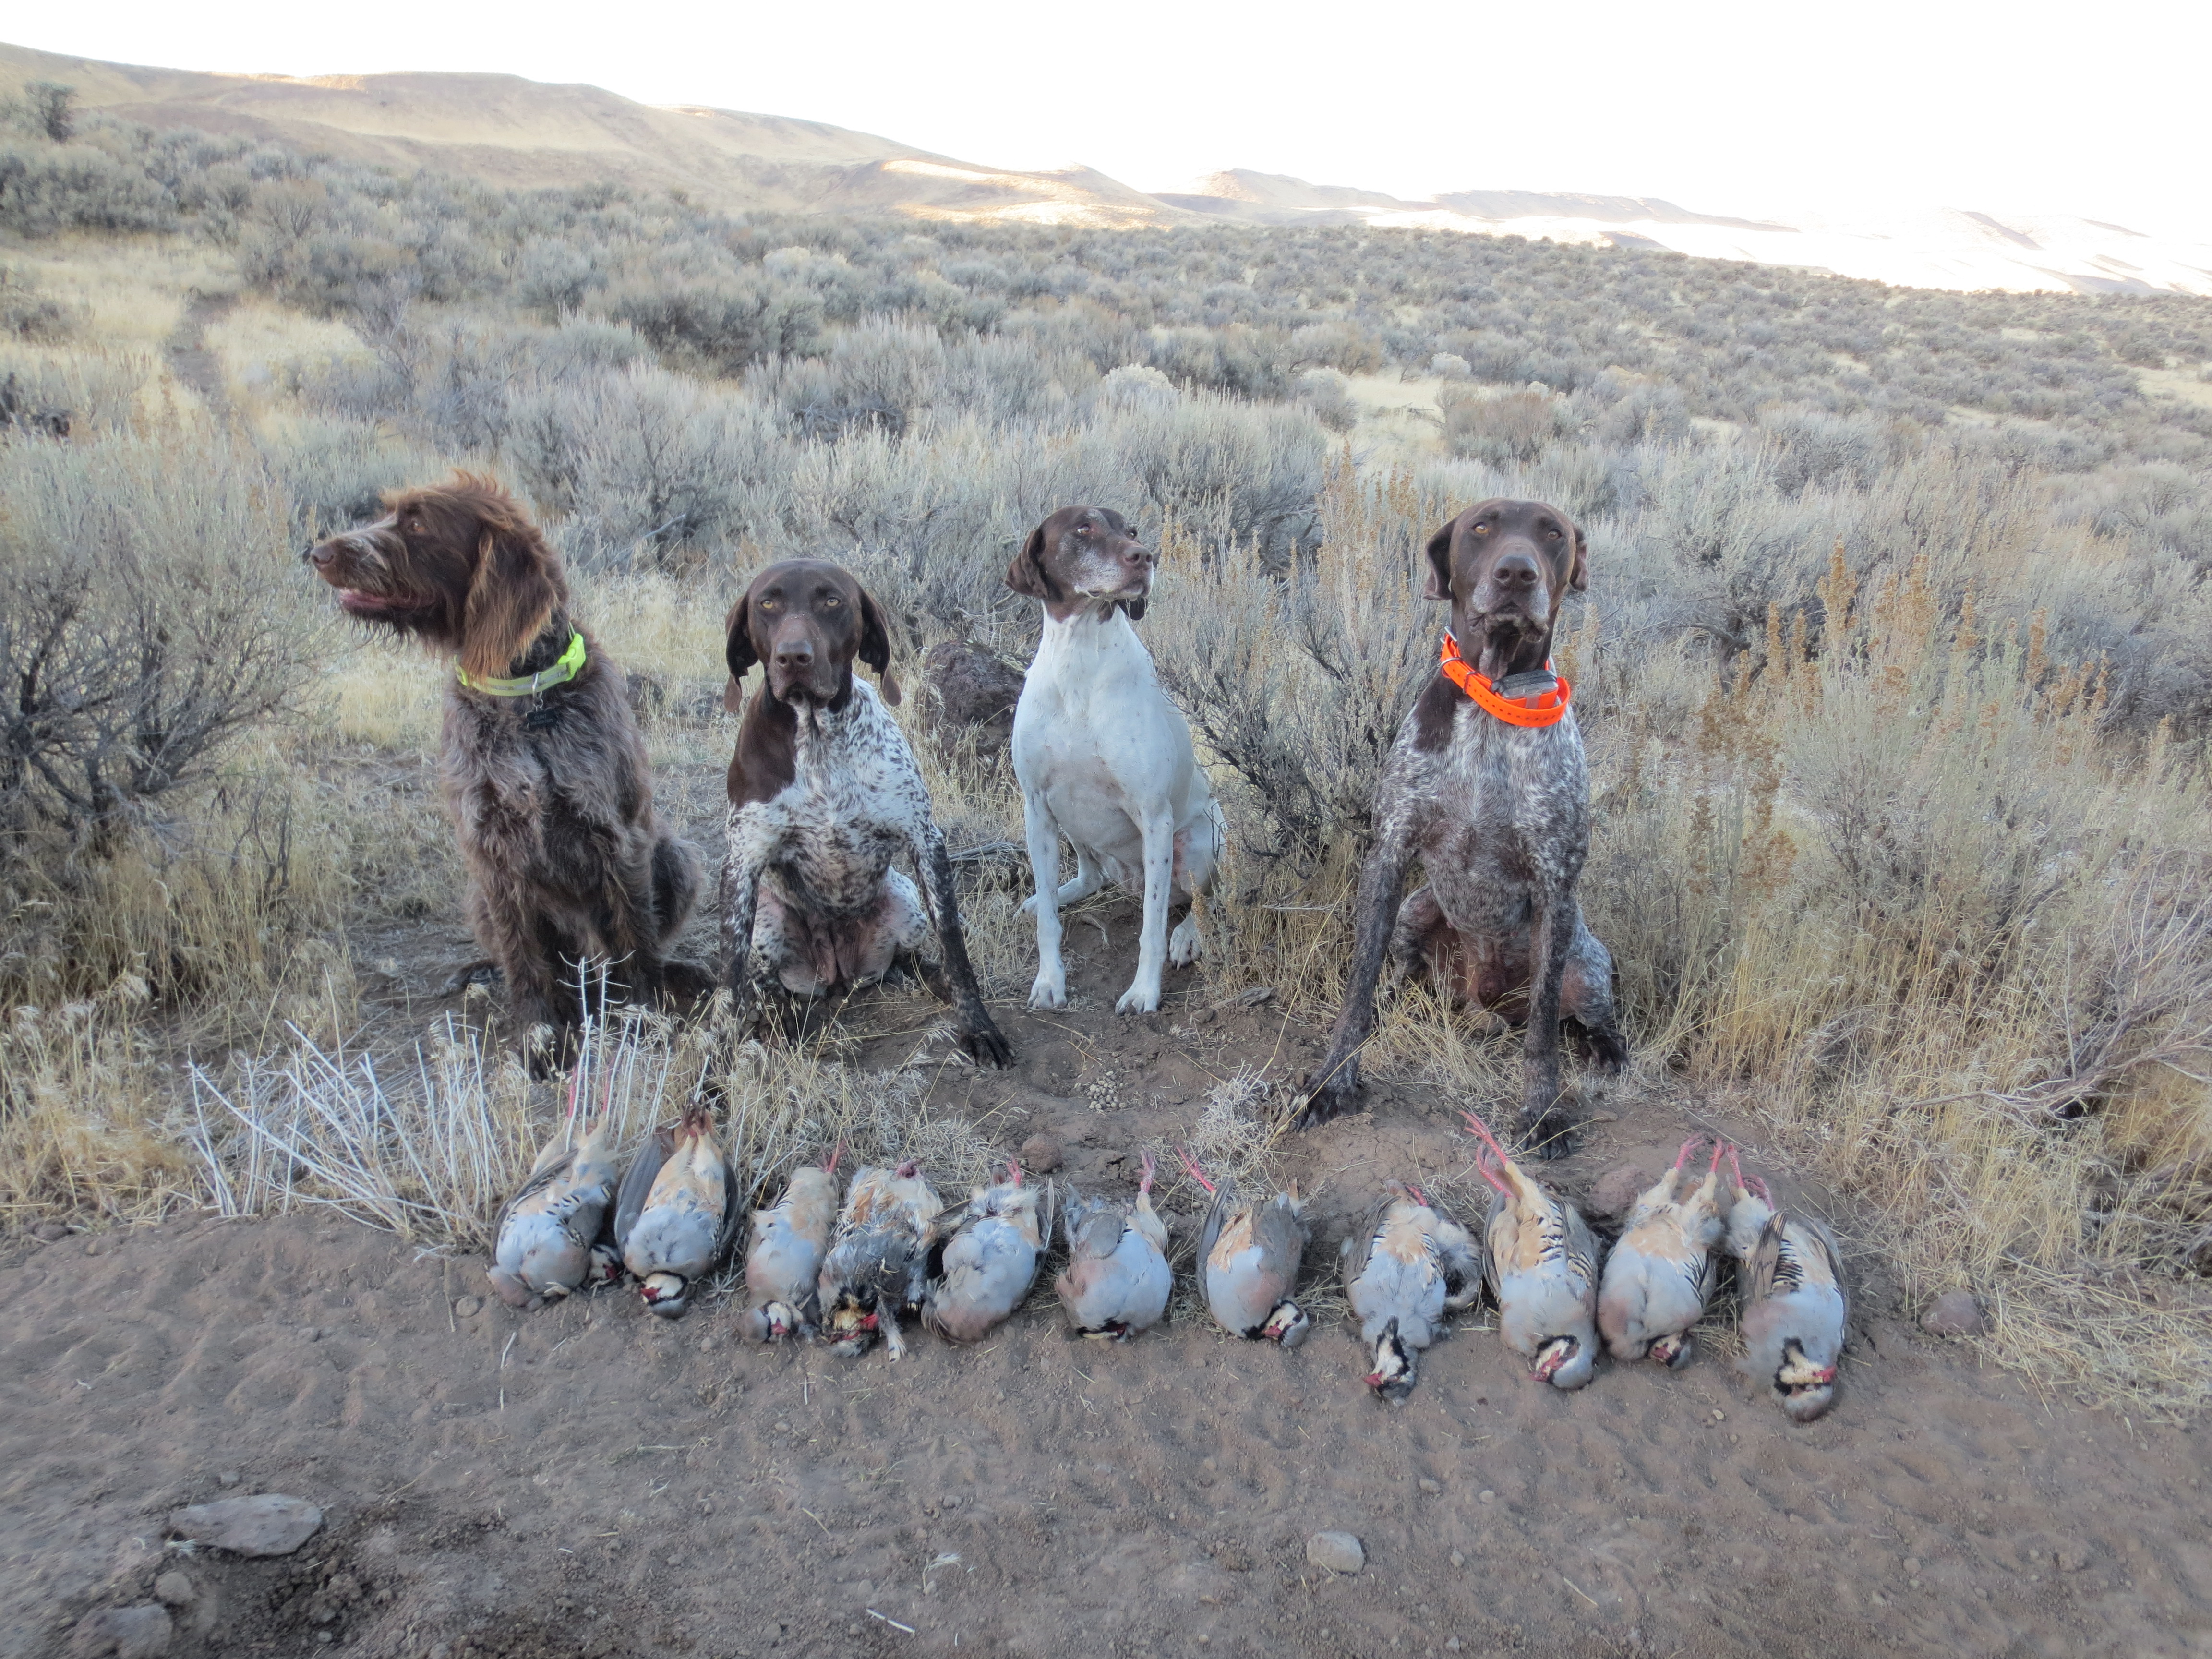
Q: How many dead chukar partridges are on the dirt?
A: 11